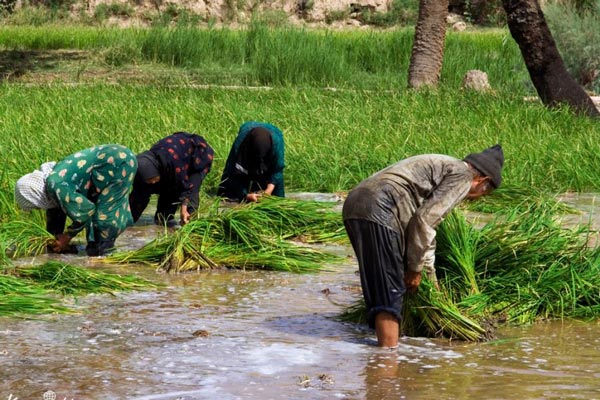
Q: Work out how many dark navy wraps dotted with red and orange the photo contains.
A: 1